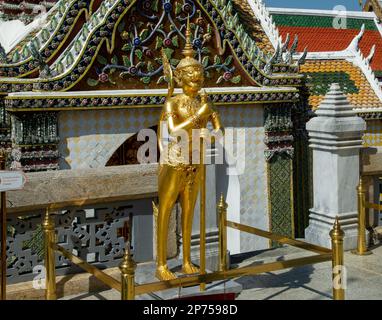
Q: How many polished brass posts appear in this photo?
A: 5